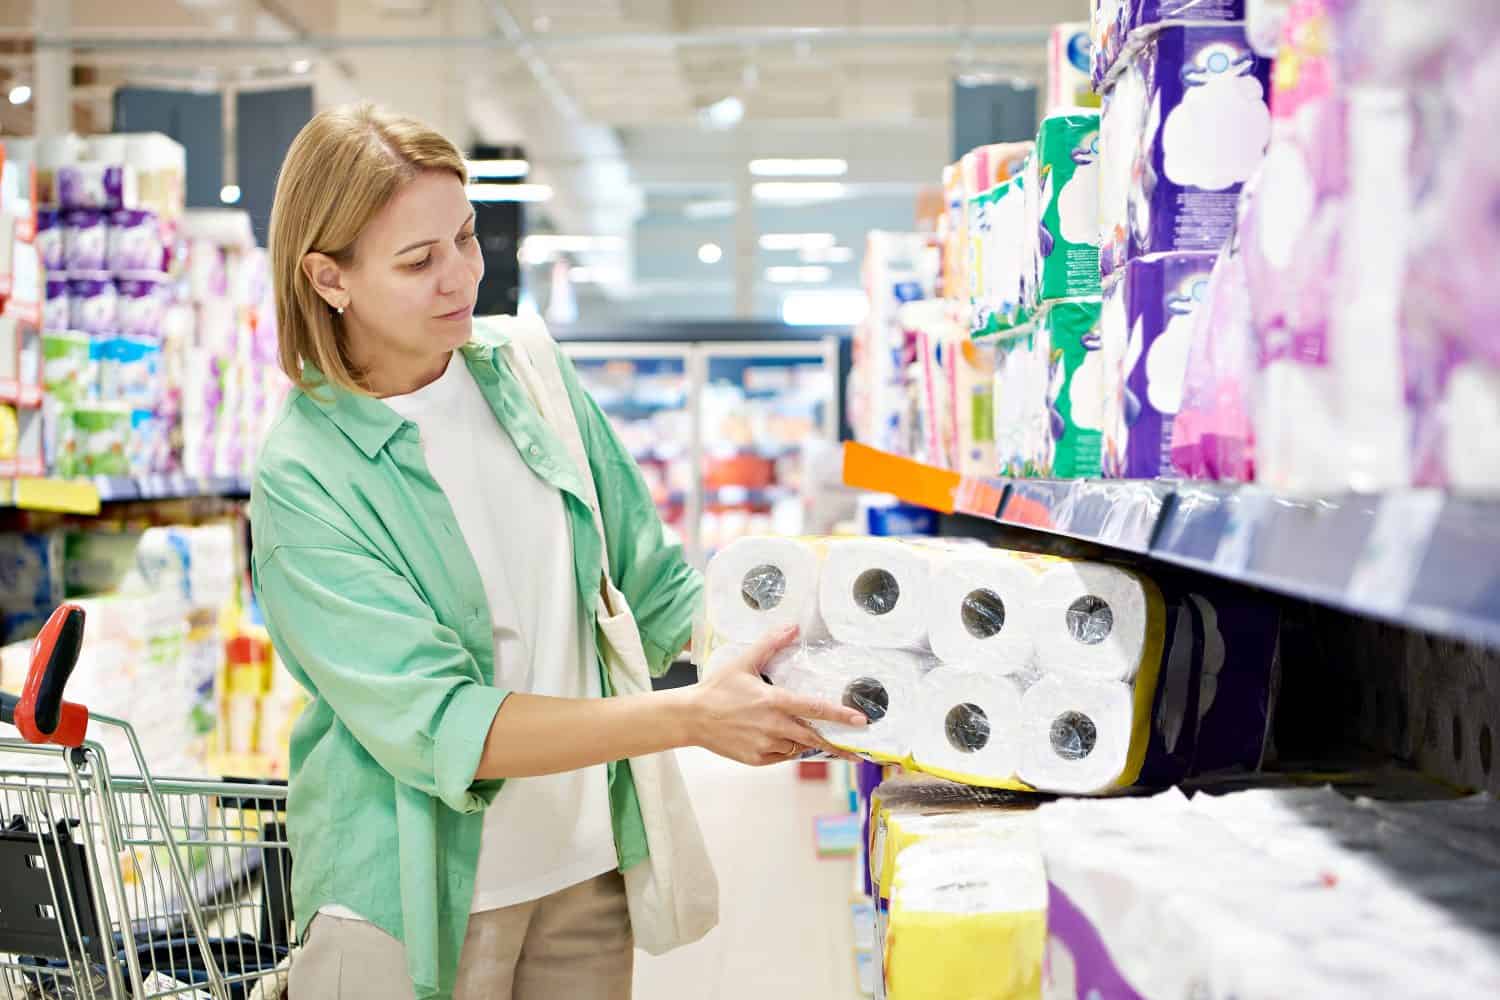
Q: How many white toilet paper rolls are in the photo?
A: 8